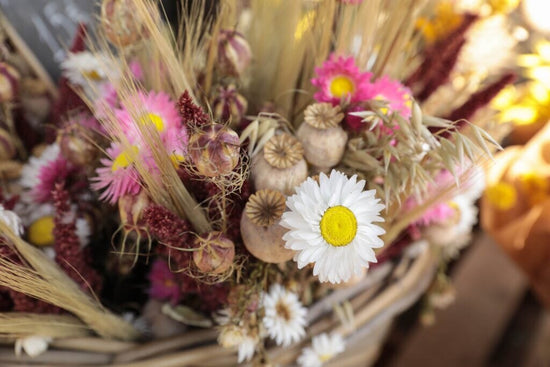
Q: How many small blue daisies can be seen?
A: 0